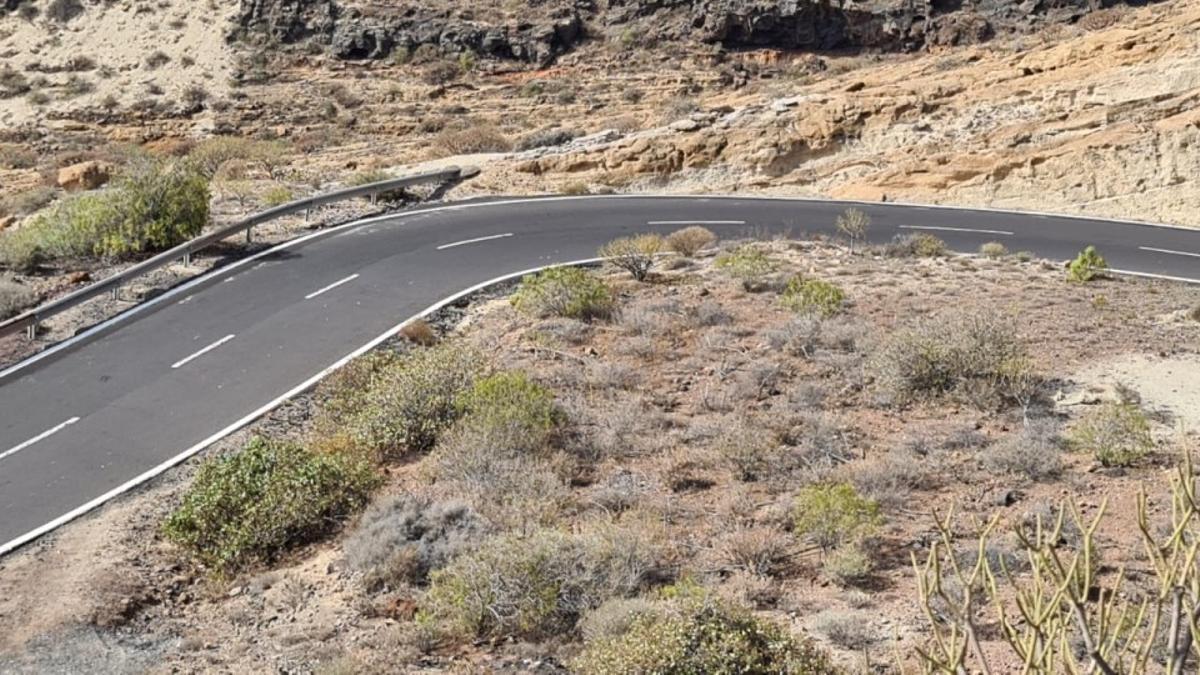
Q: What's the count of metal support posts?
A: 6